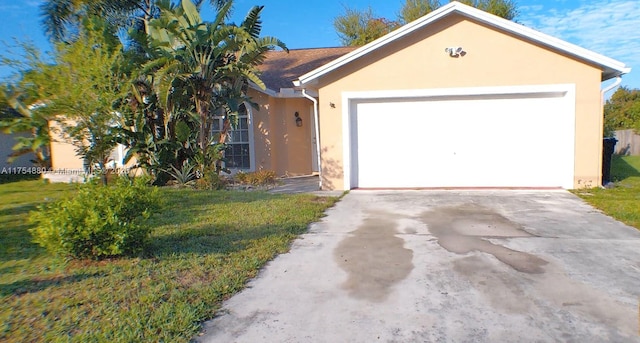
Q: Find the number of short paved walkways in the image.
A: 1